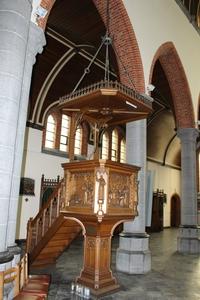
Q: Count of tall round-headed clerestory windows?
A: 6